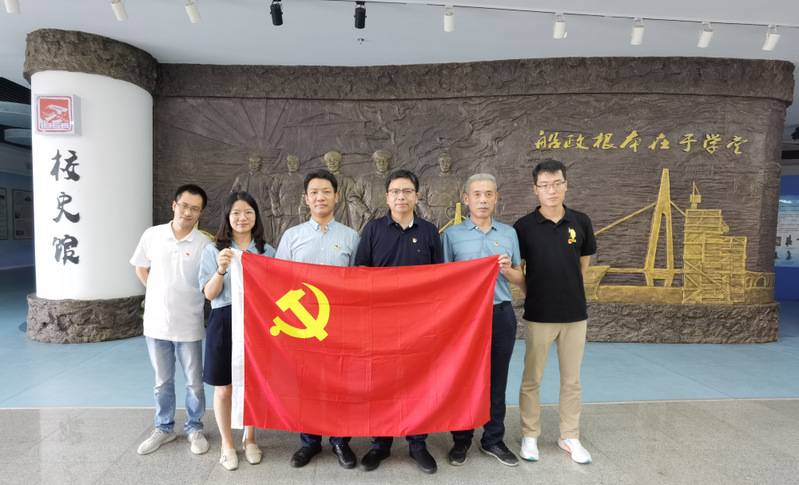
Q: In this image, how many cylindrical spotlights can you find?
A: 10